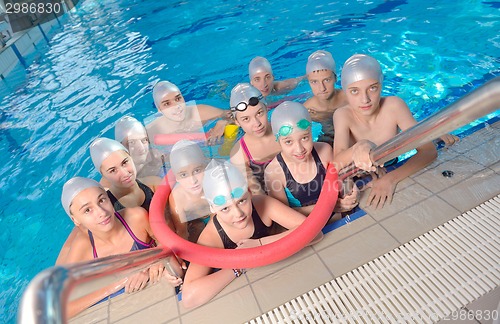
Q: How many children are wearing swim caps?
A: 11